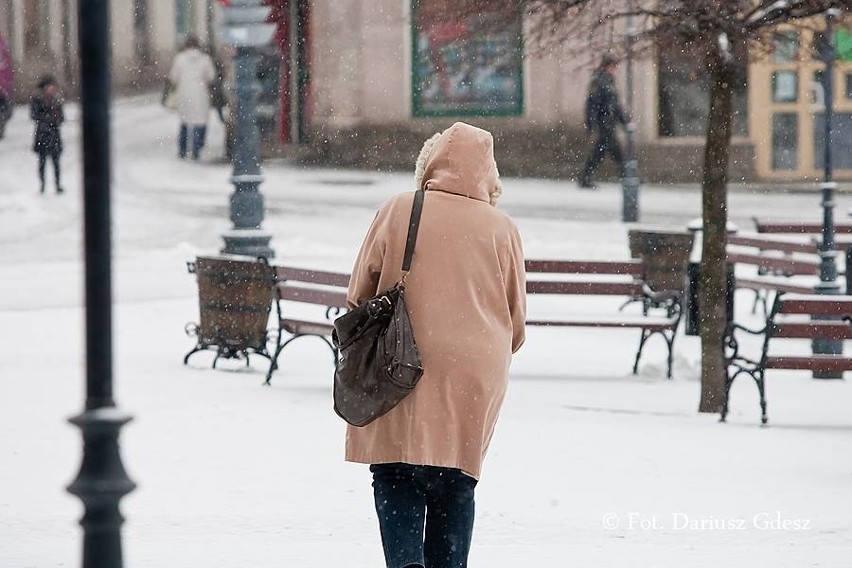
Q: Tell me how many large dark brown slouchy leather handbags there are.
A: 1